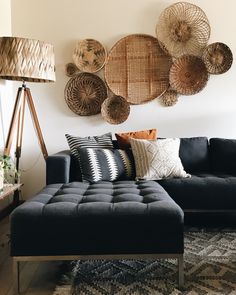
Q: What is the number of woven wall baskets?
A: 9